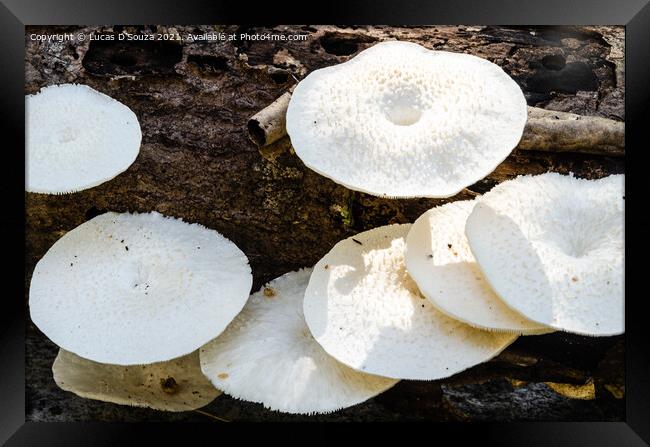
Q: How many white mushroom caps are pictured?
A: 8